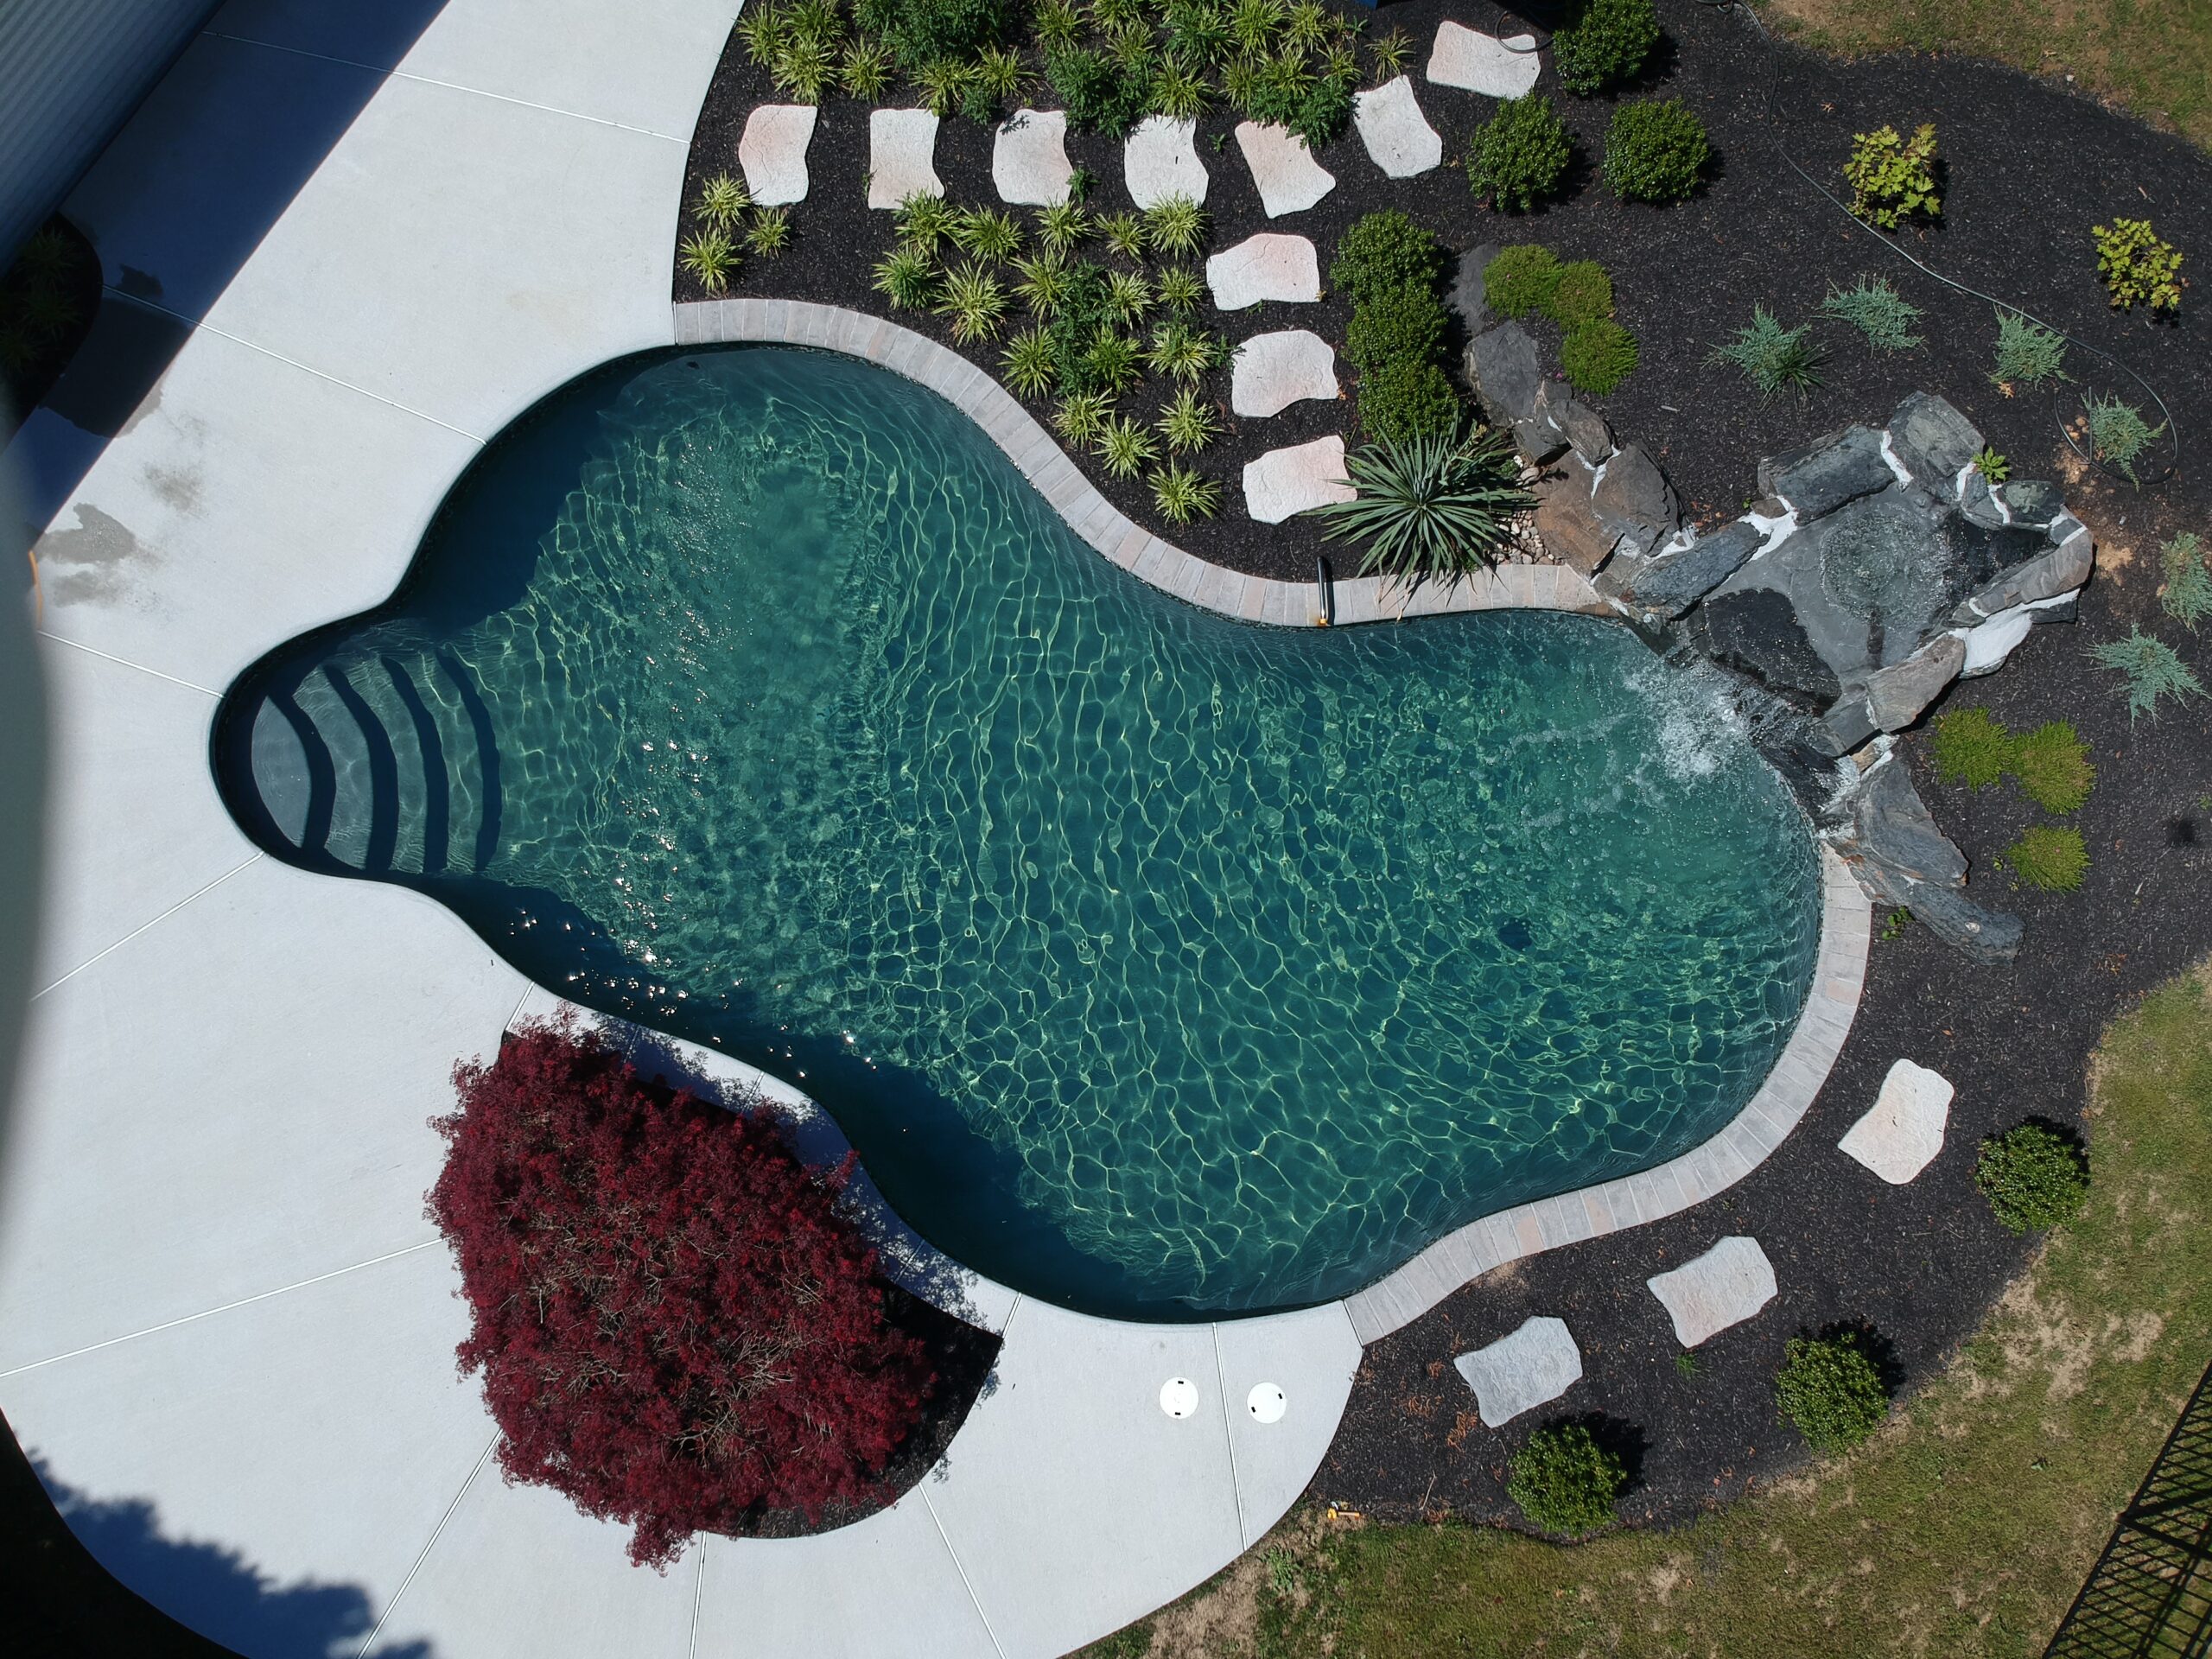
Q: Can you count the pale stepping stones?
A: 13